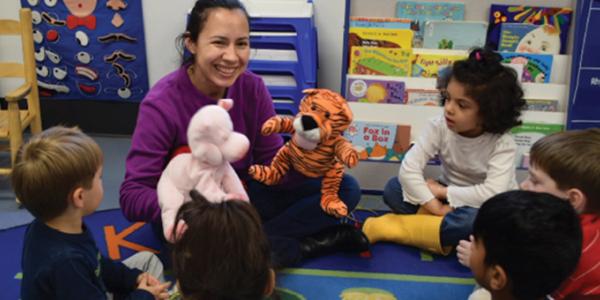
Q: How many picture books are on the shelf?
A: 14